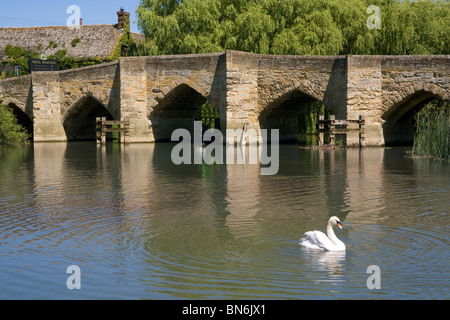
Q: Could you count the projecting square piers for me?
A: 4